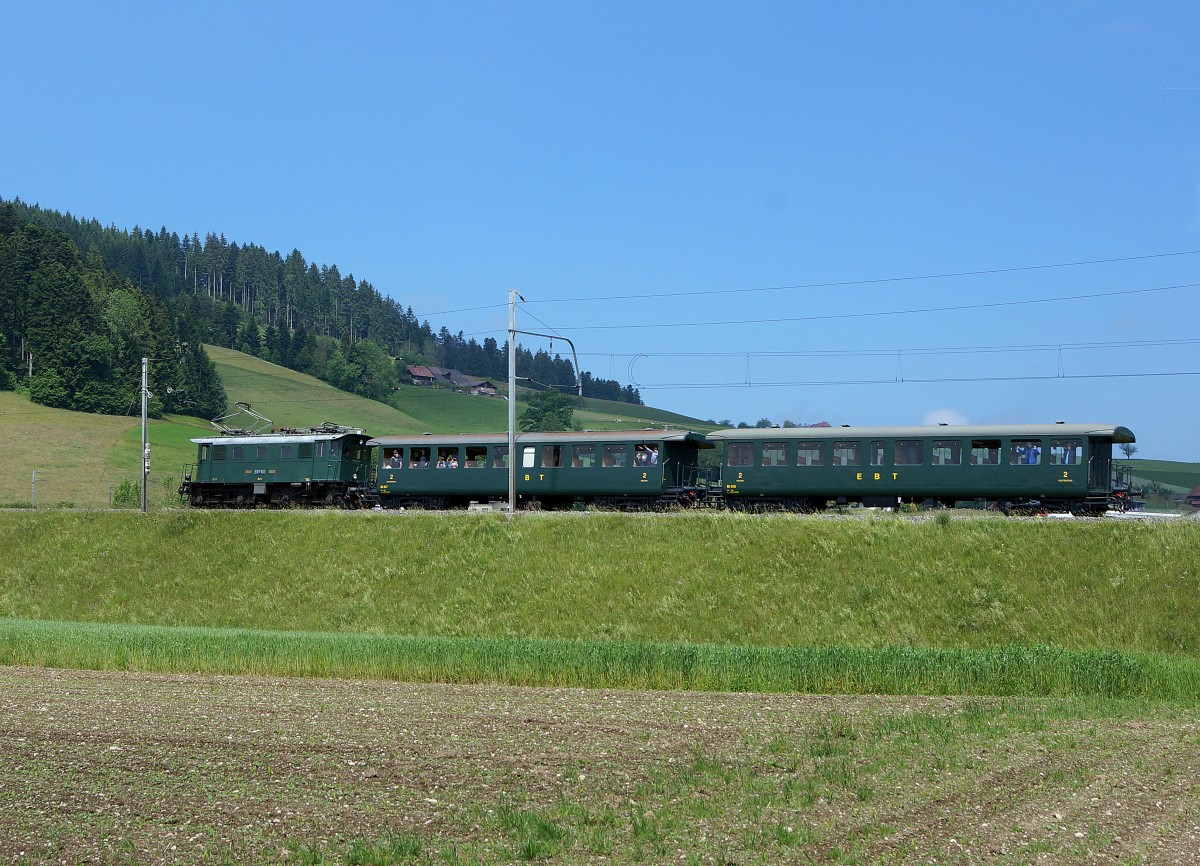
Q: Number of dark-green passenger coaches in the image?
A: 2